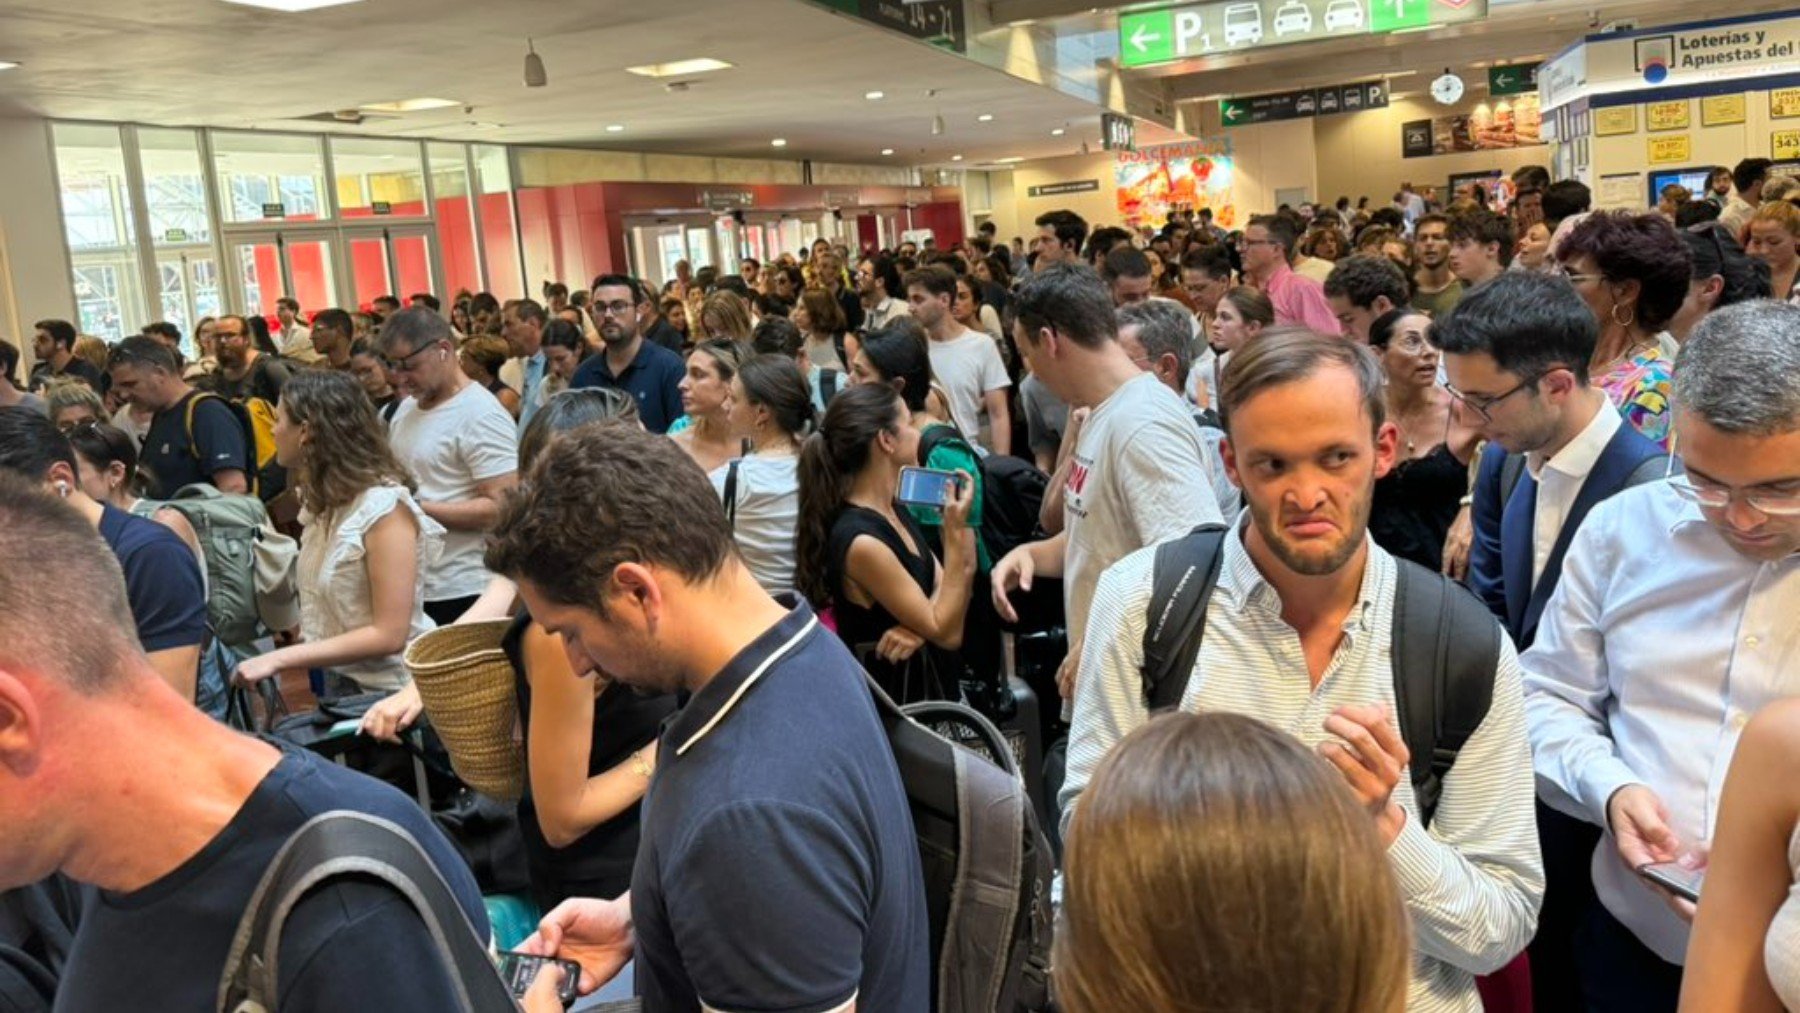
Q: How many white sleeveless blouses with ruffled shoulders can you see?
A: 1